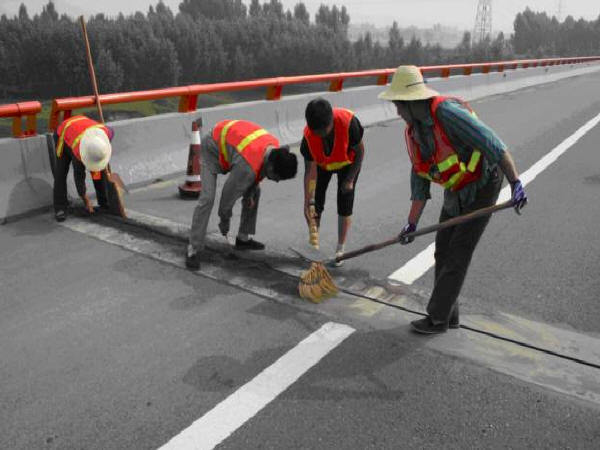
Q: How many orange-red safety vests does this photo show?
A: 4